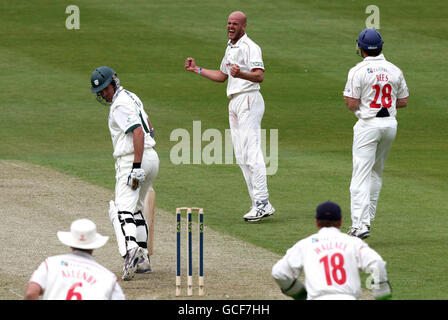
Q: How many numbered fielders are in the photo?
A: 3